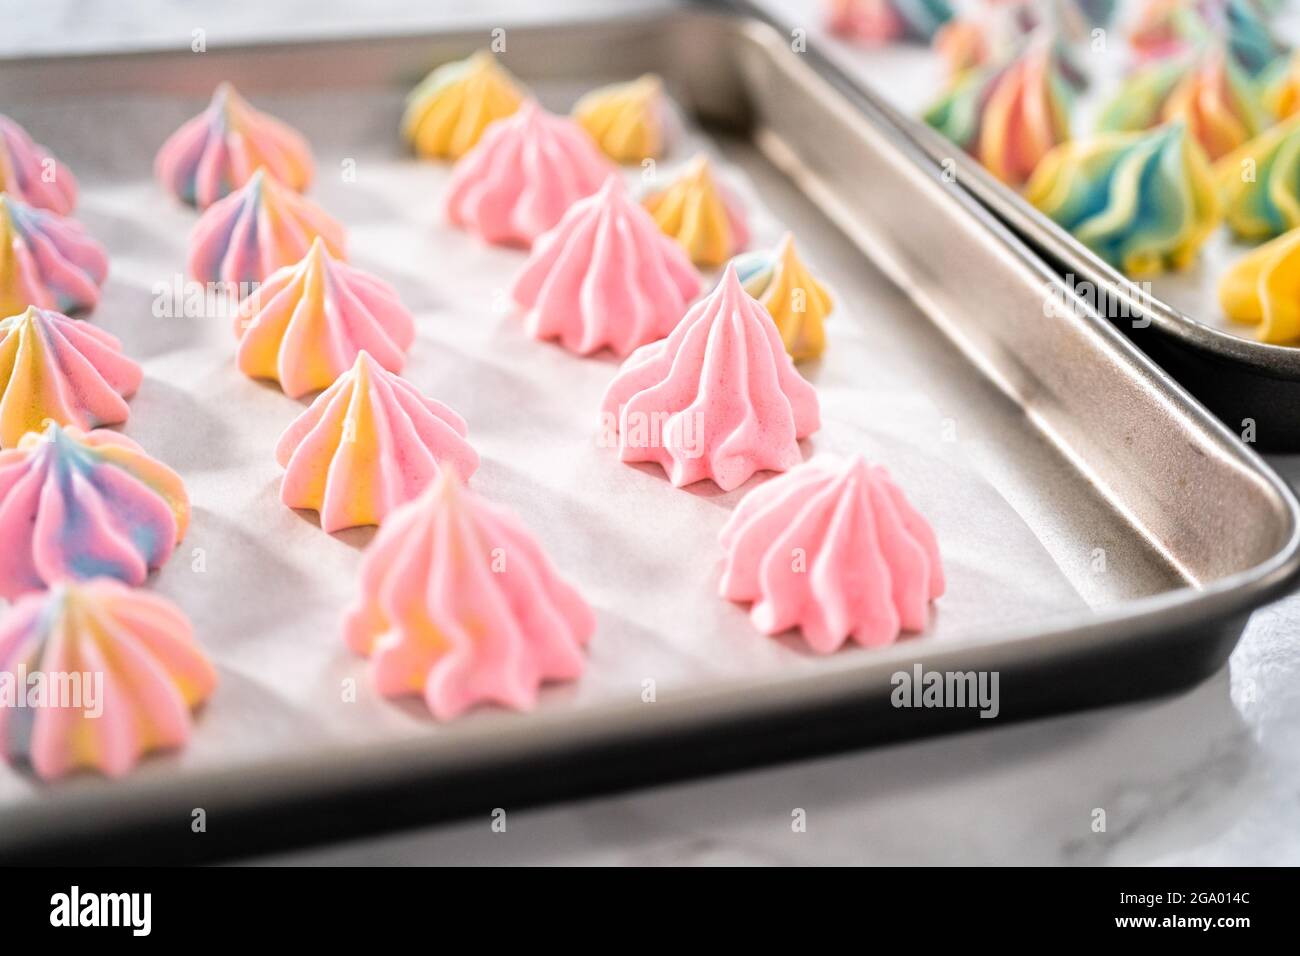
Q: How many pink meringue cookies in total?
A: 4